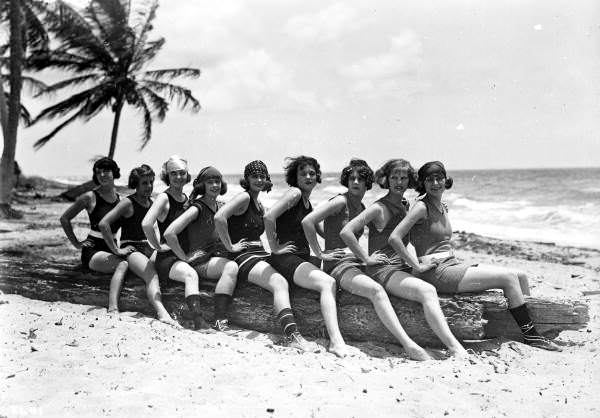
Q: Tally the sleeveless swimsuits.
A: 9